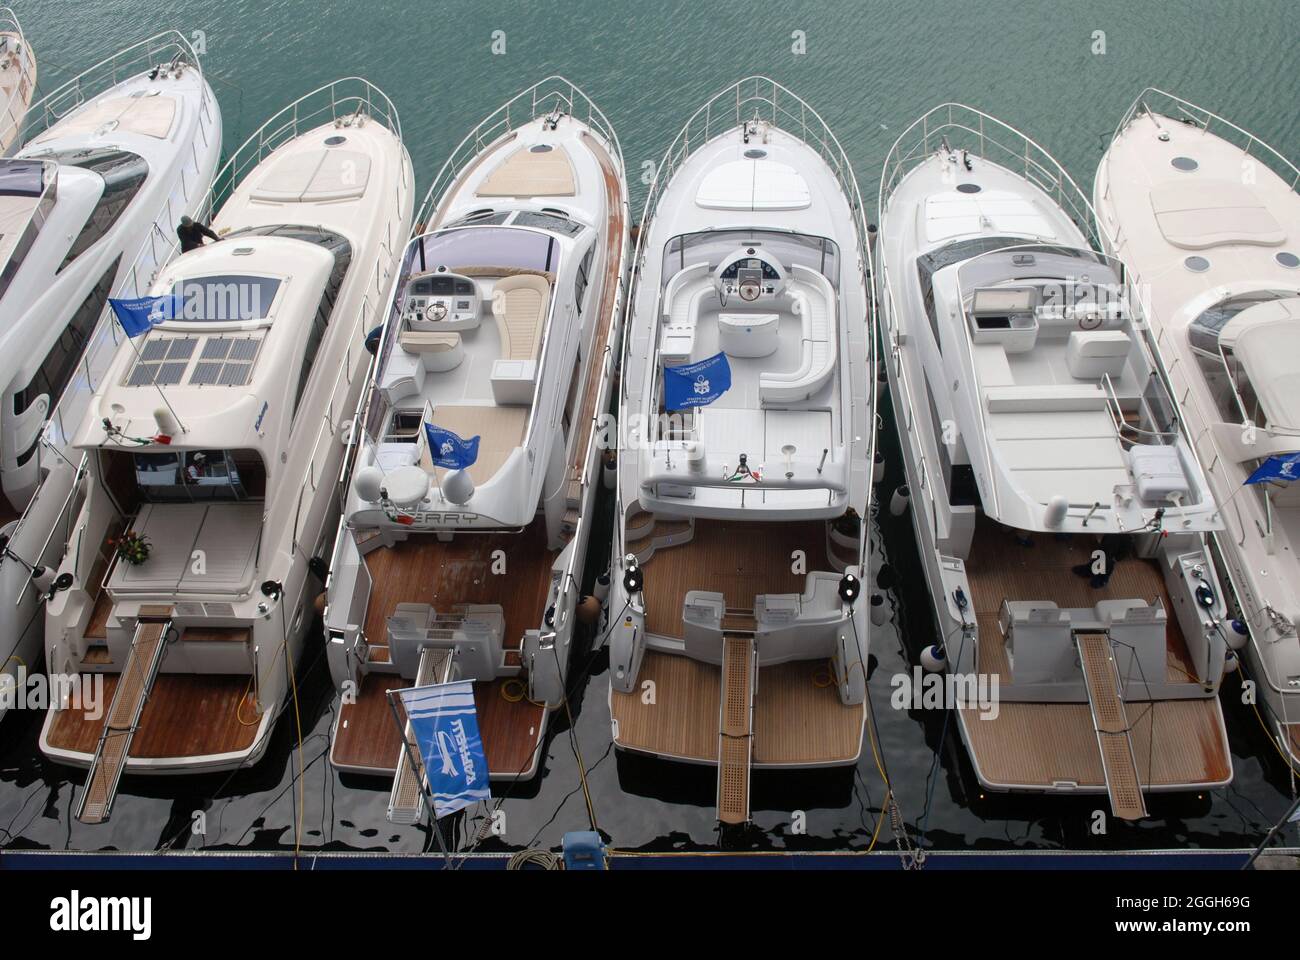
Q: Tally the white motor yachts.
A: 7